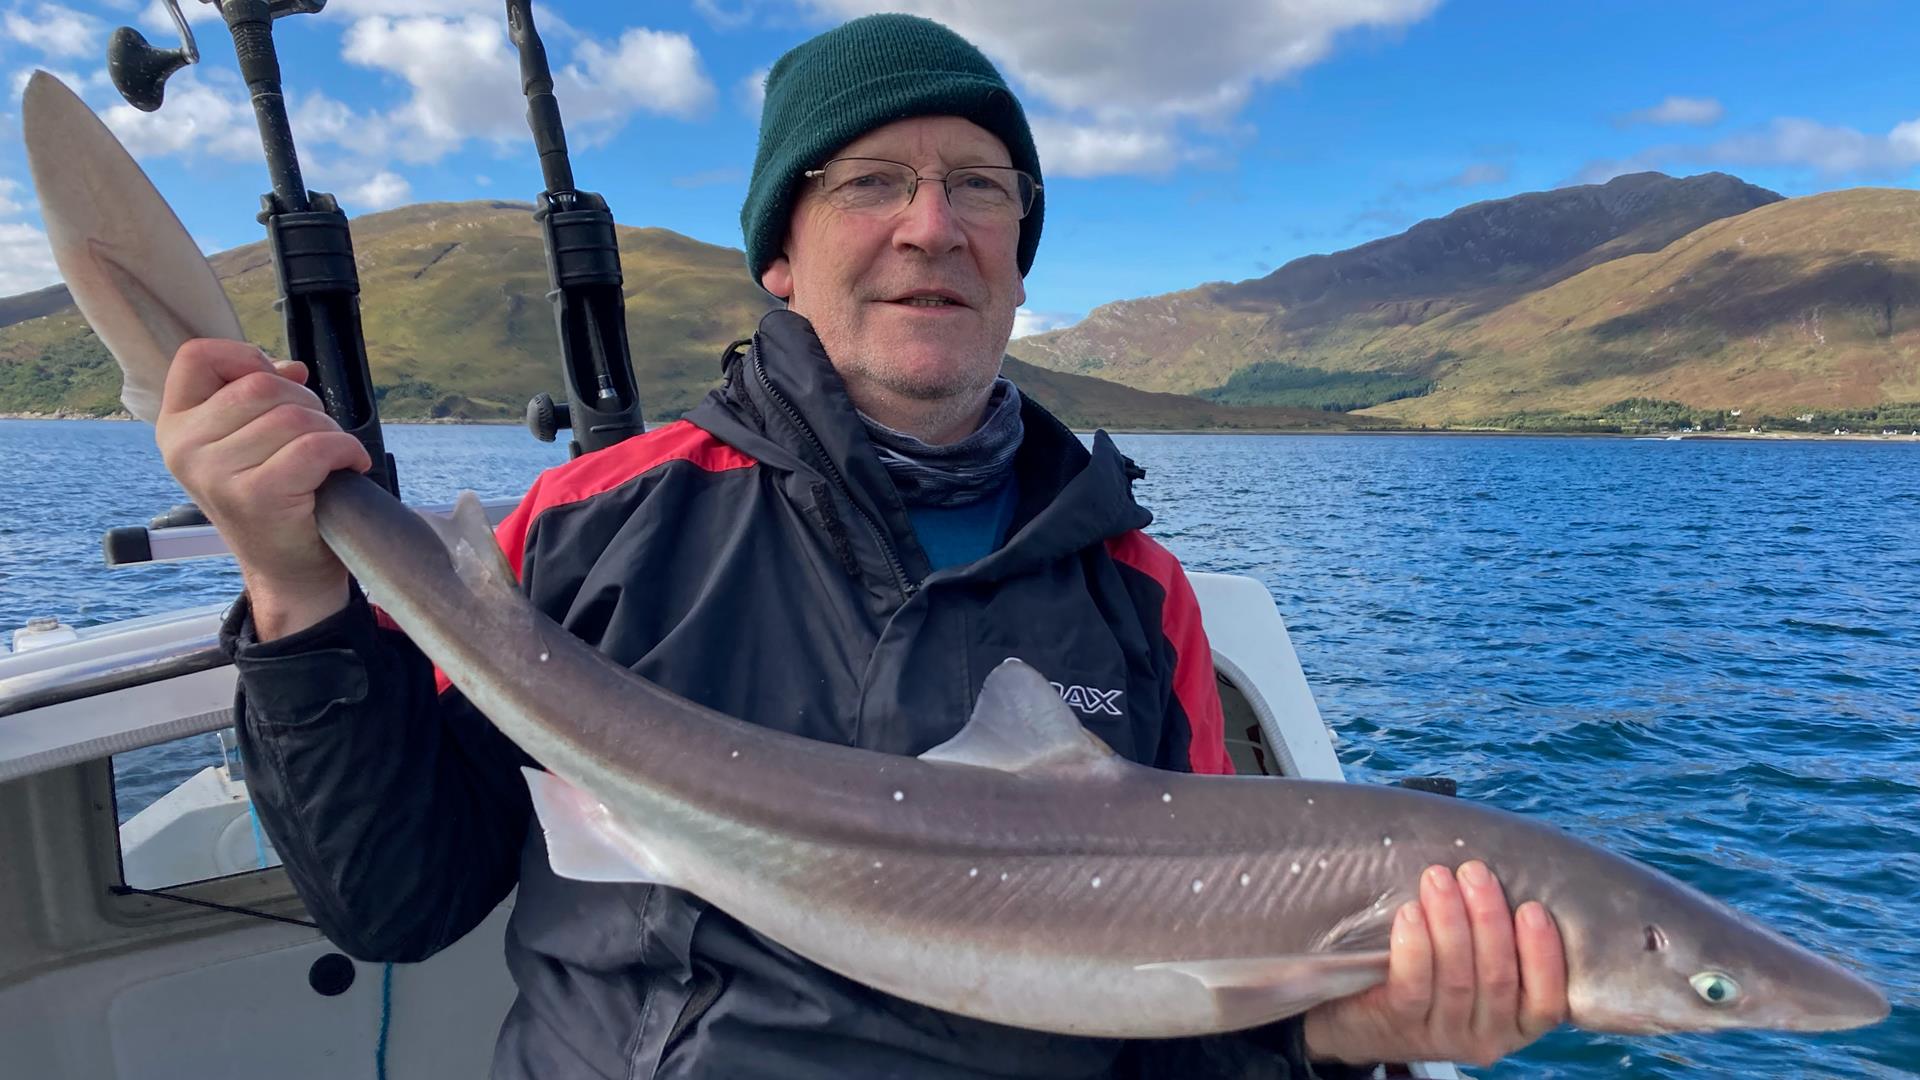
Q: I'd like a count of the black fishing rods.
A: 2